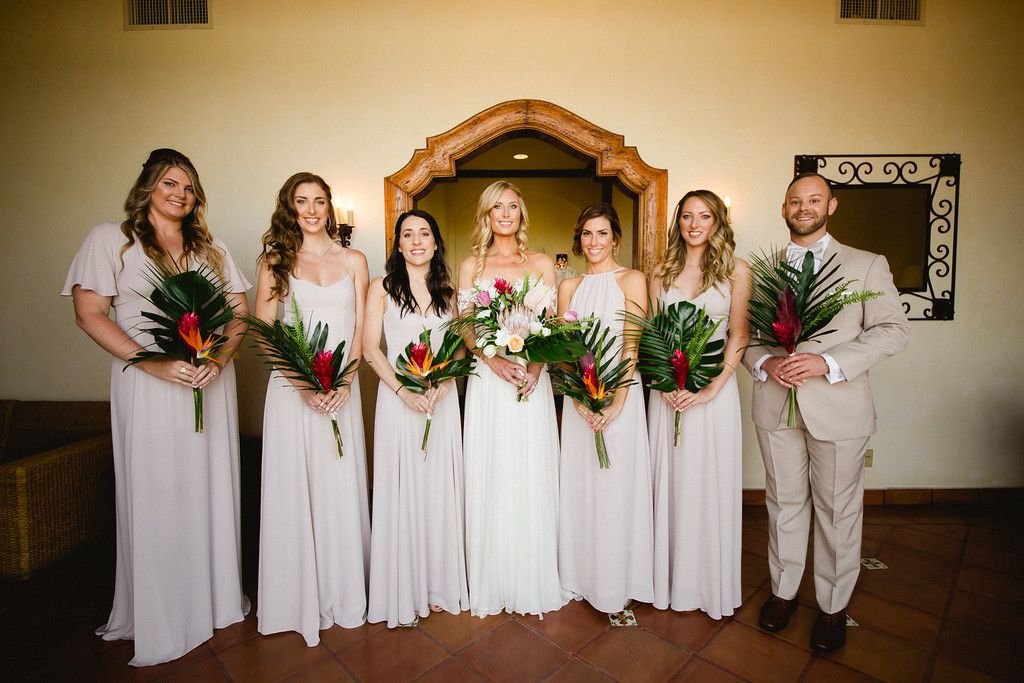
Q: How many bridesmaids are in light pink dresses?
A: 5